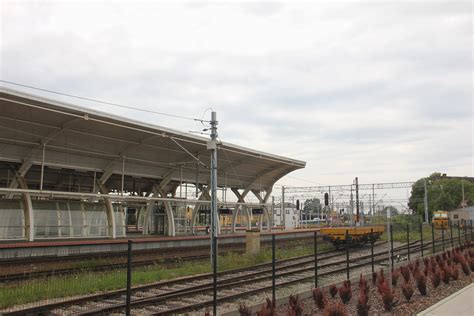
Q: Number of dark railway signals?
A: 2